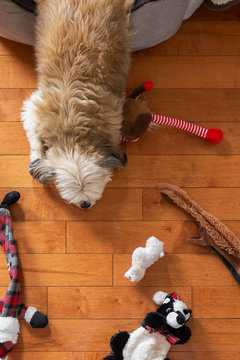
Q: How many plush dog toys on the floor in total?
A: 5